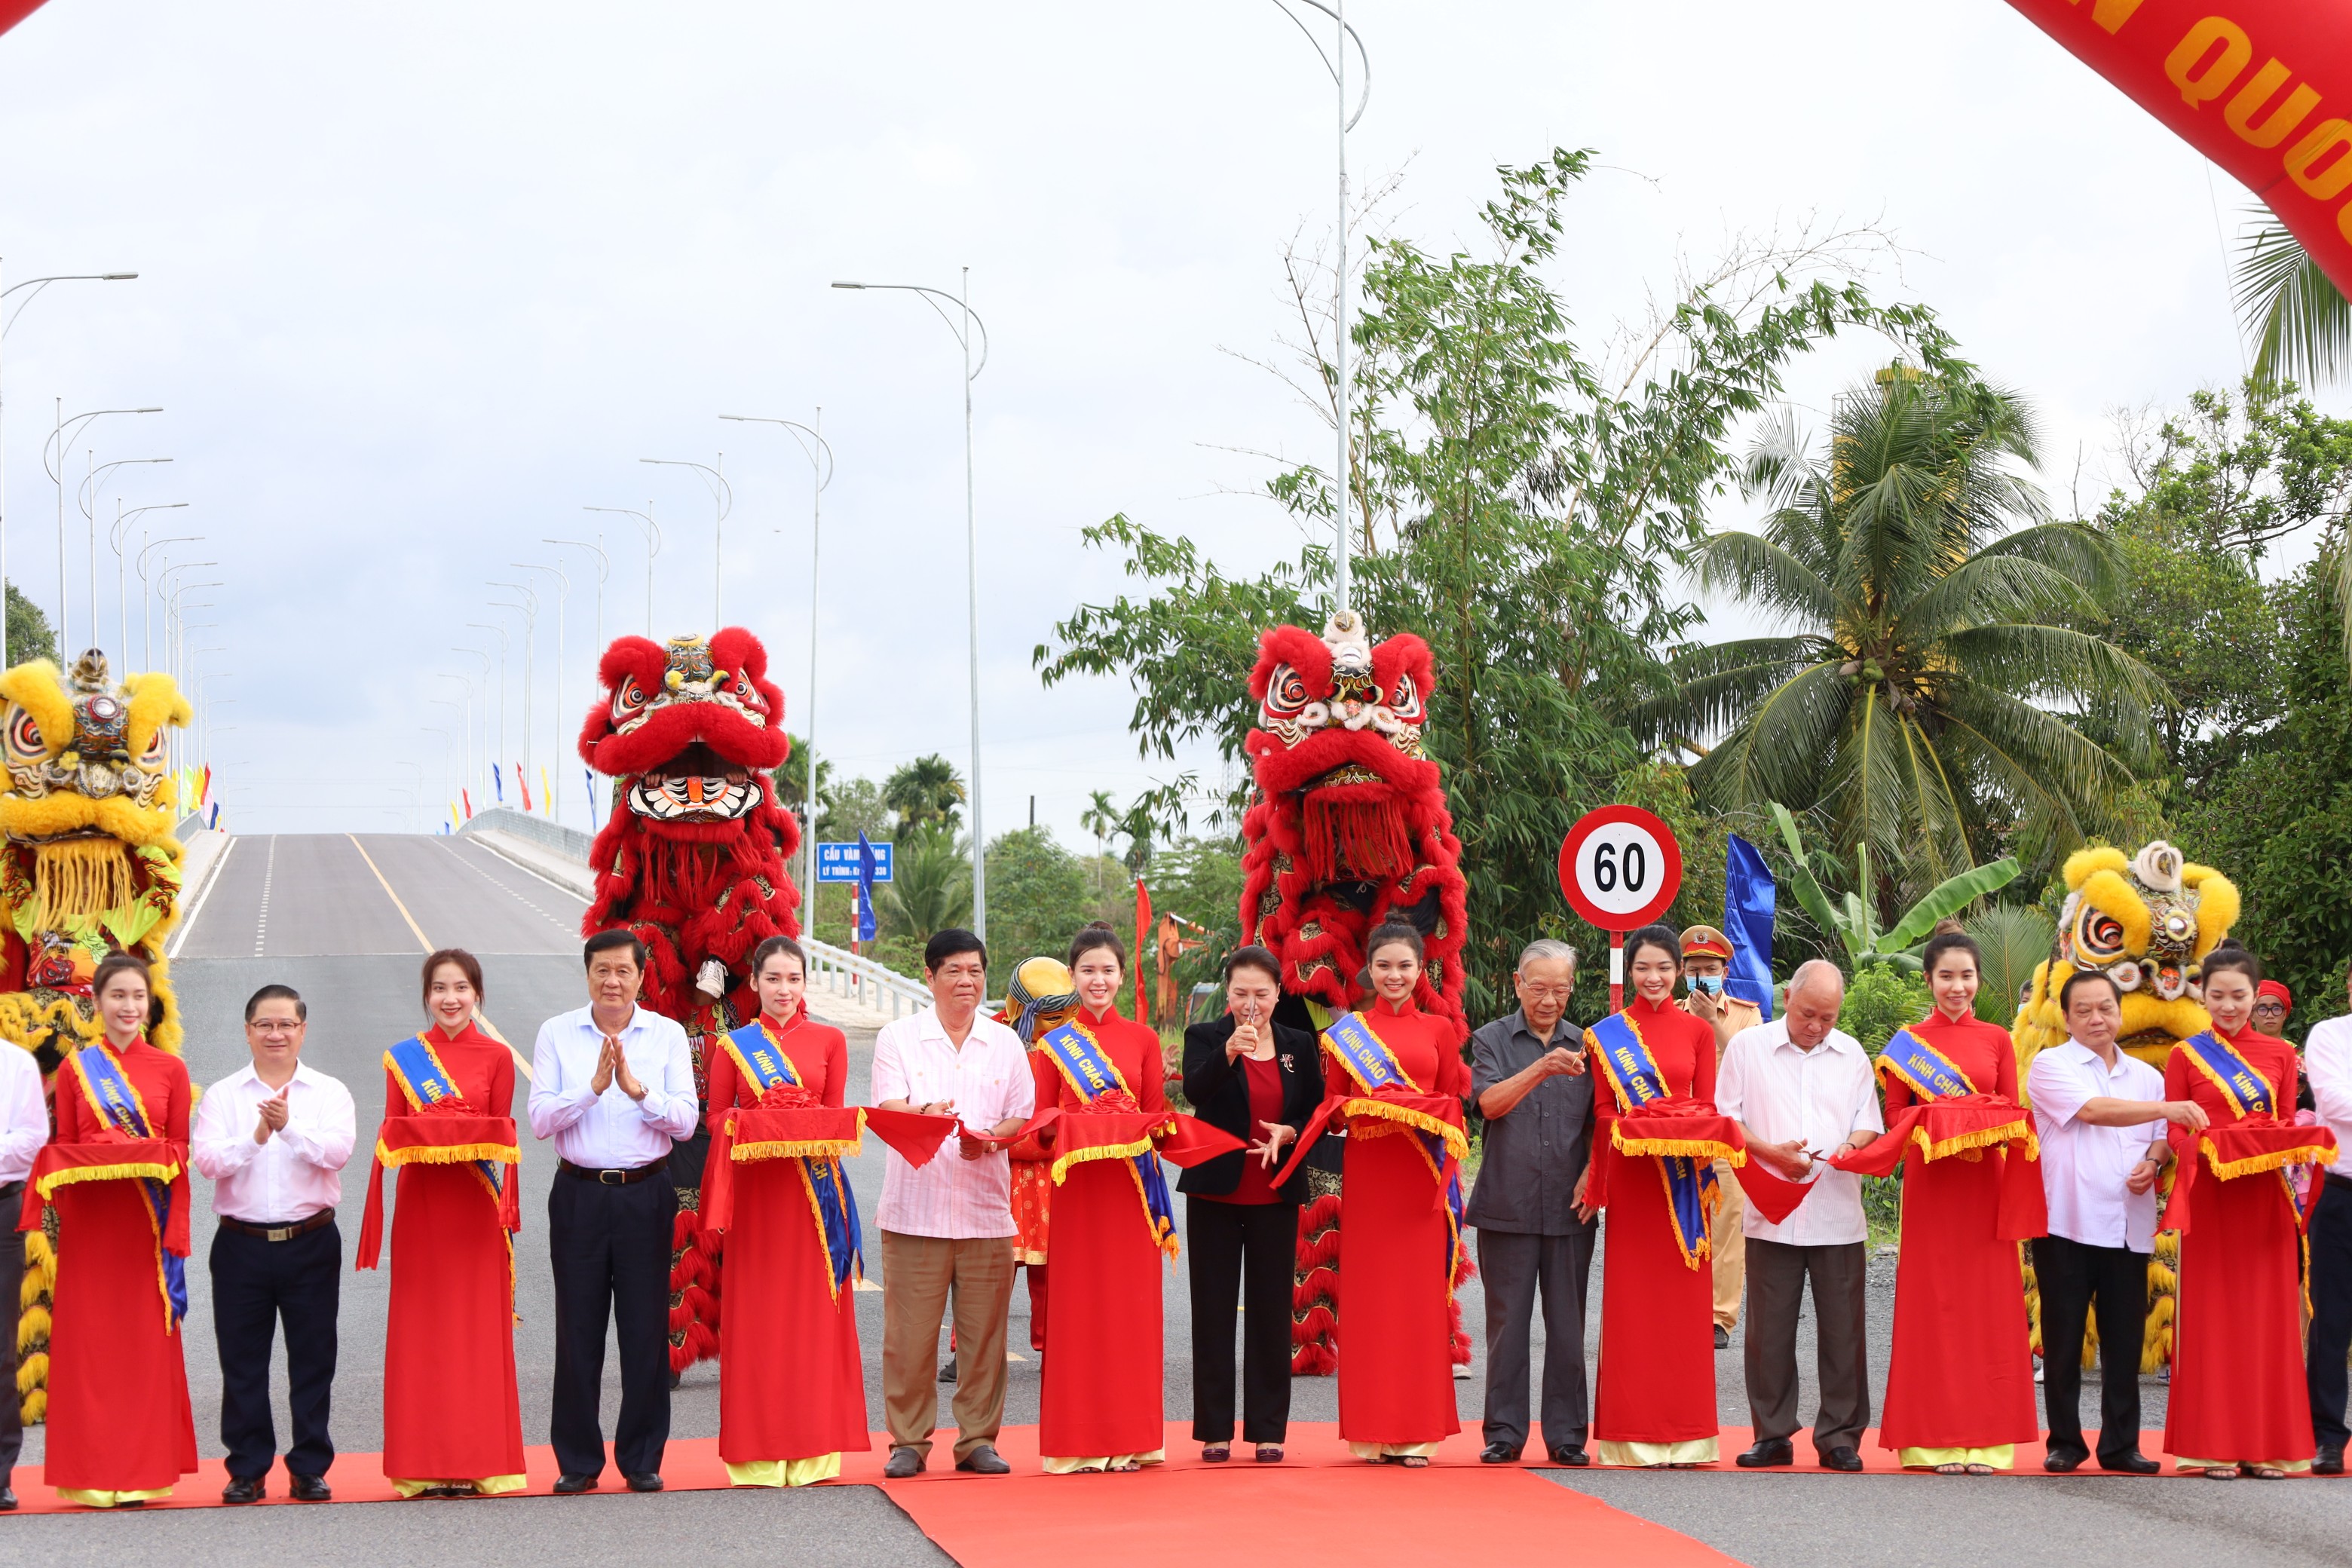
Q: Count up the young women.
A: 8